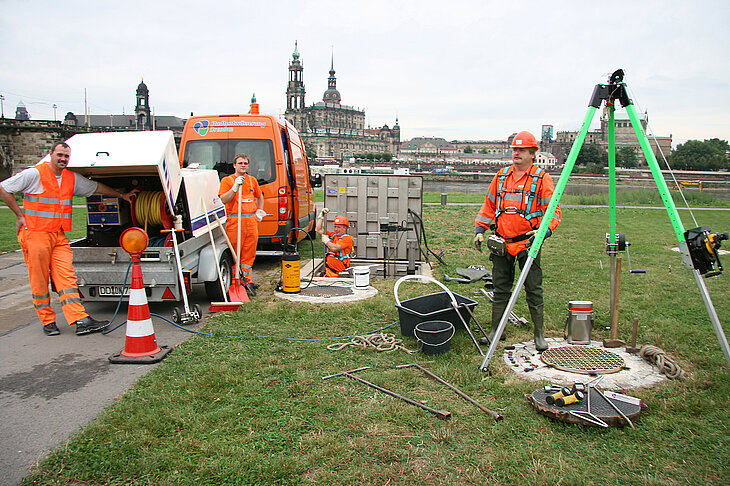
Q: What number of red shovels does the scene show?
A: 1